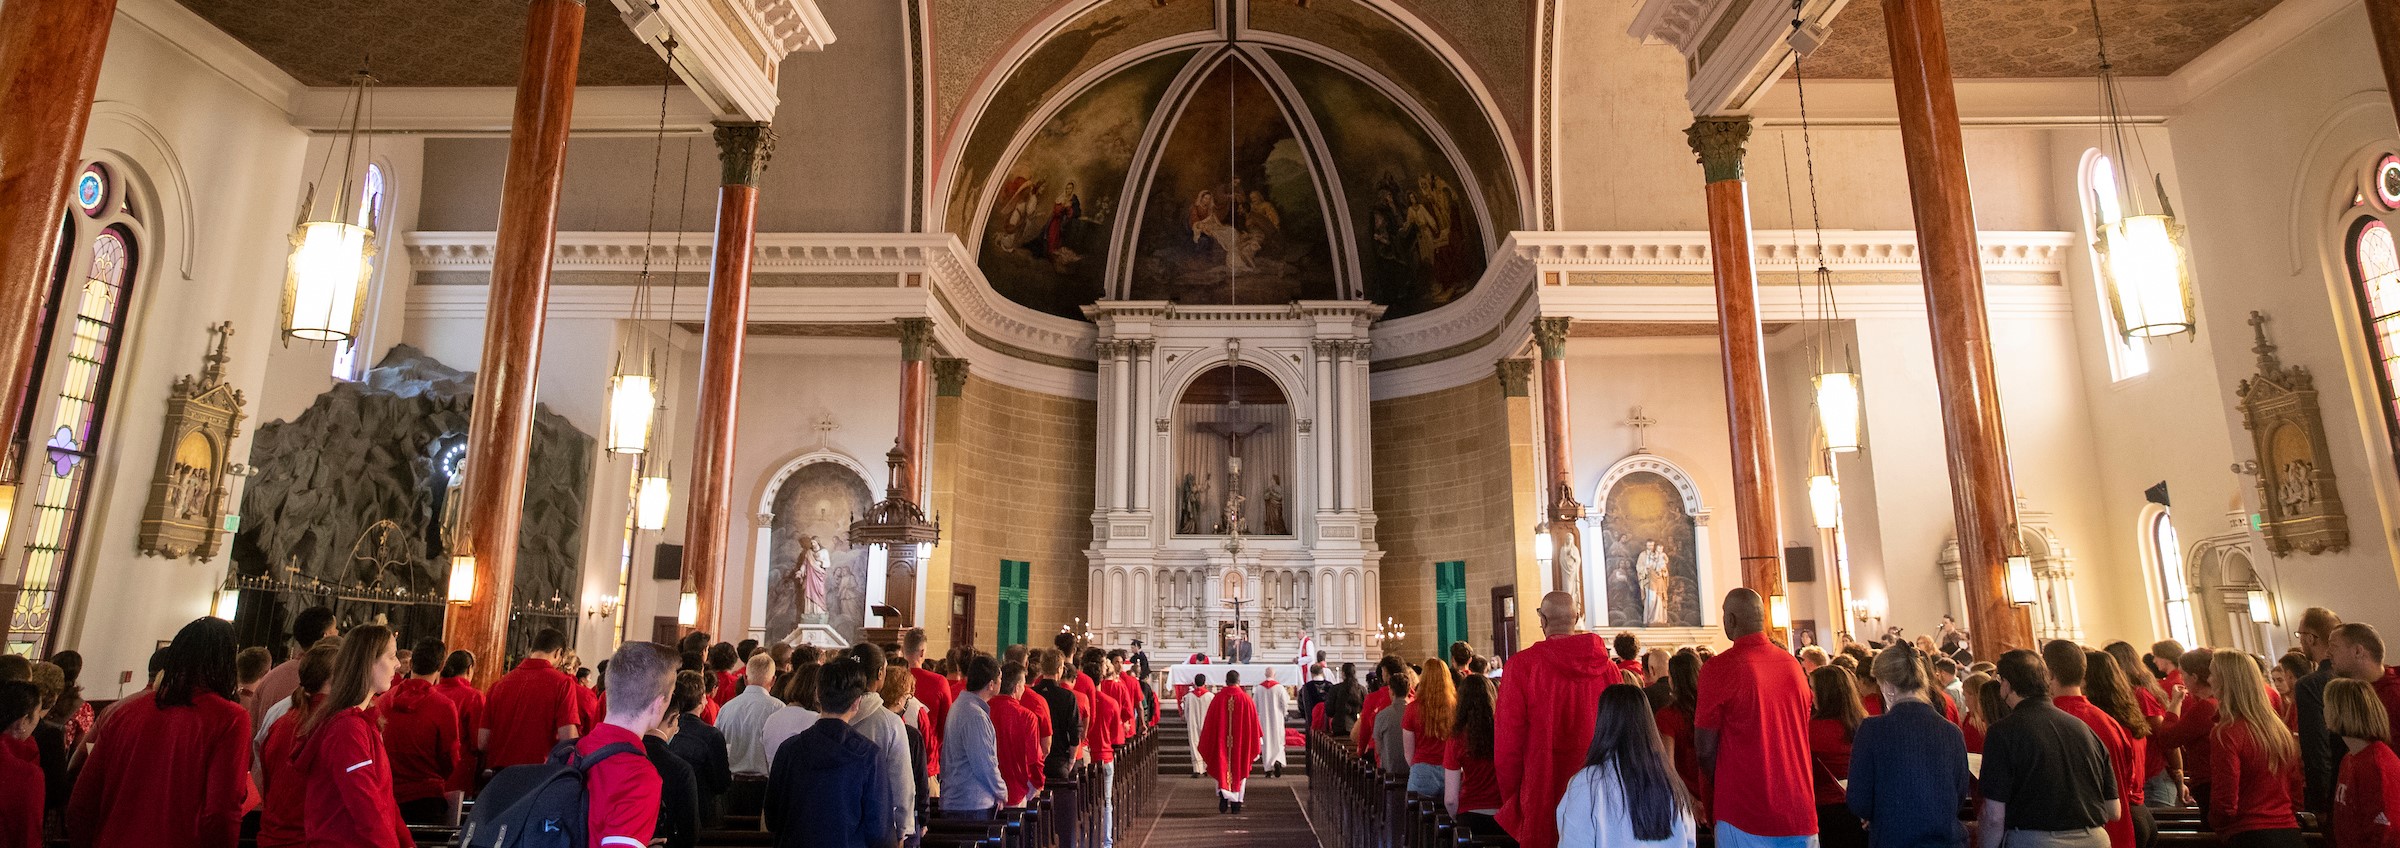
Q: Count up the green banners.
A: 2